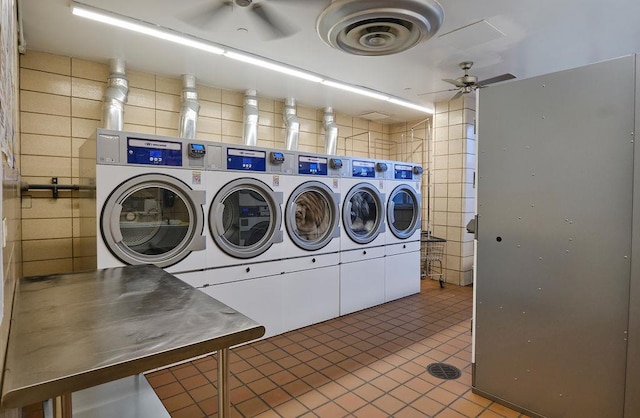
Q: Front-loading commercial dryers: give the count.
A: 5